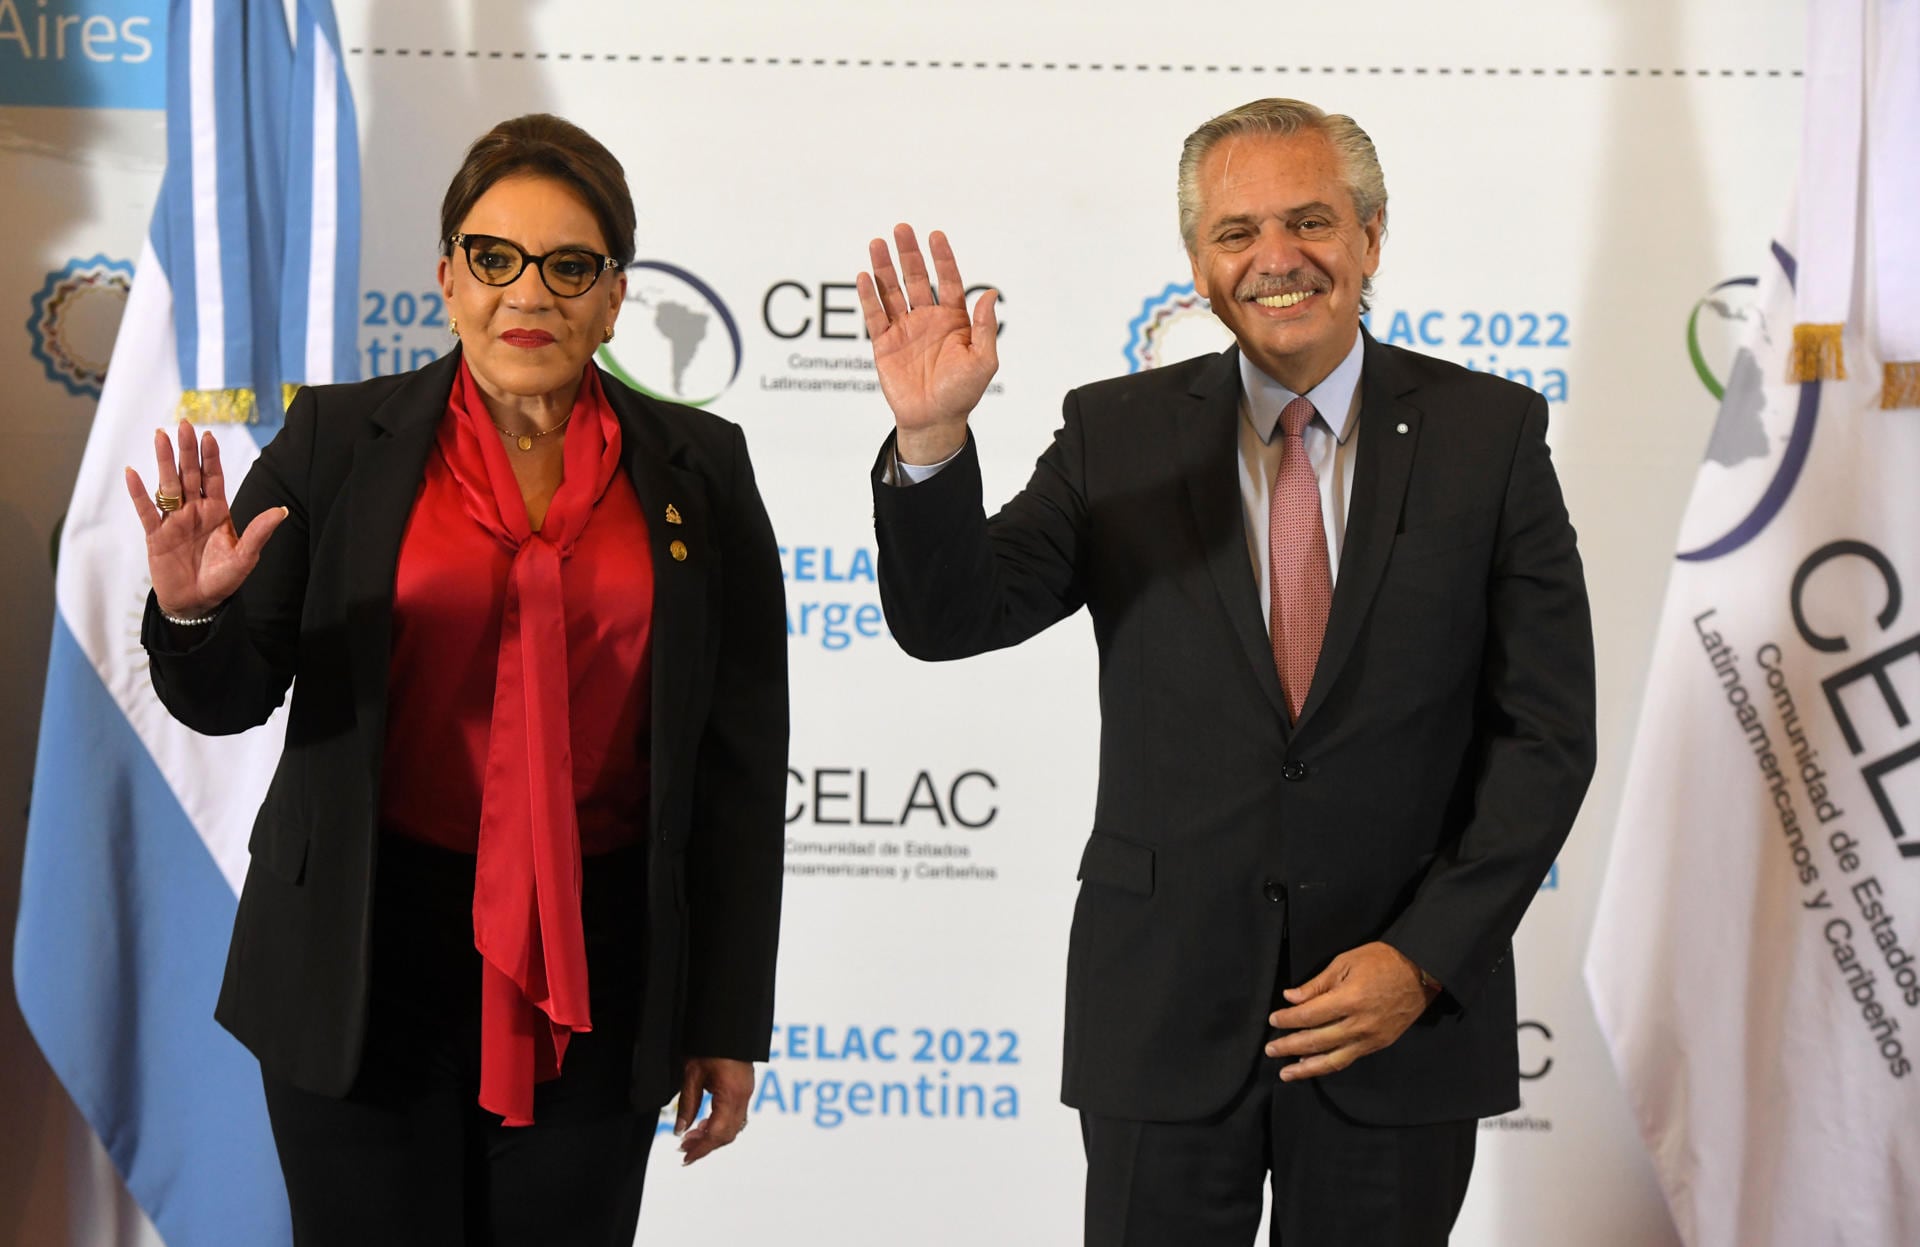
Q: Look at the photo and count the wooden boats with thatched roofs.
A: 0